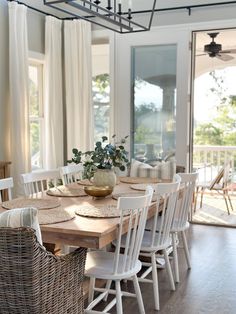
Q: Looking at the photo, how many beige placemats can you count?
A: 8